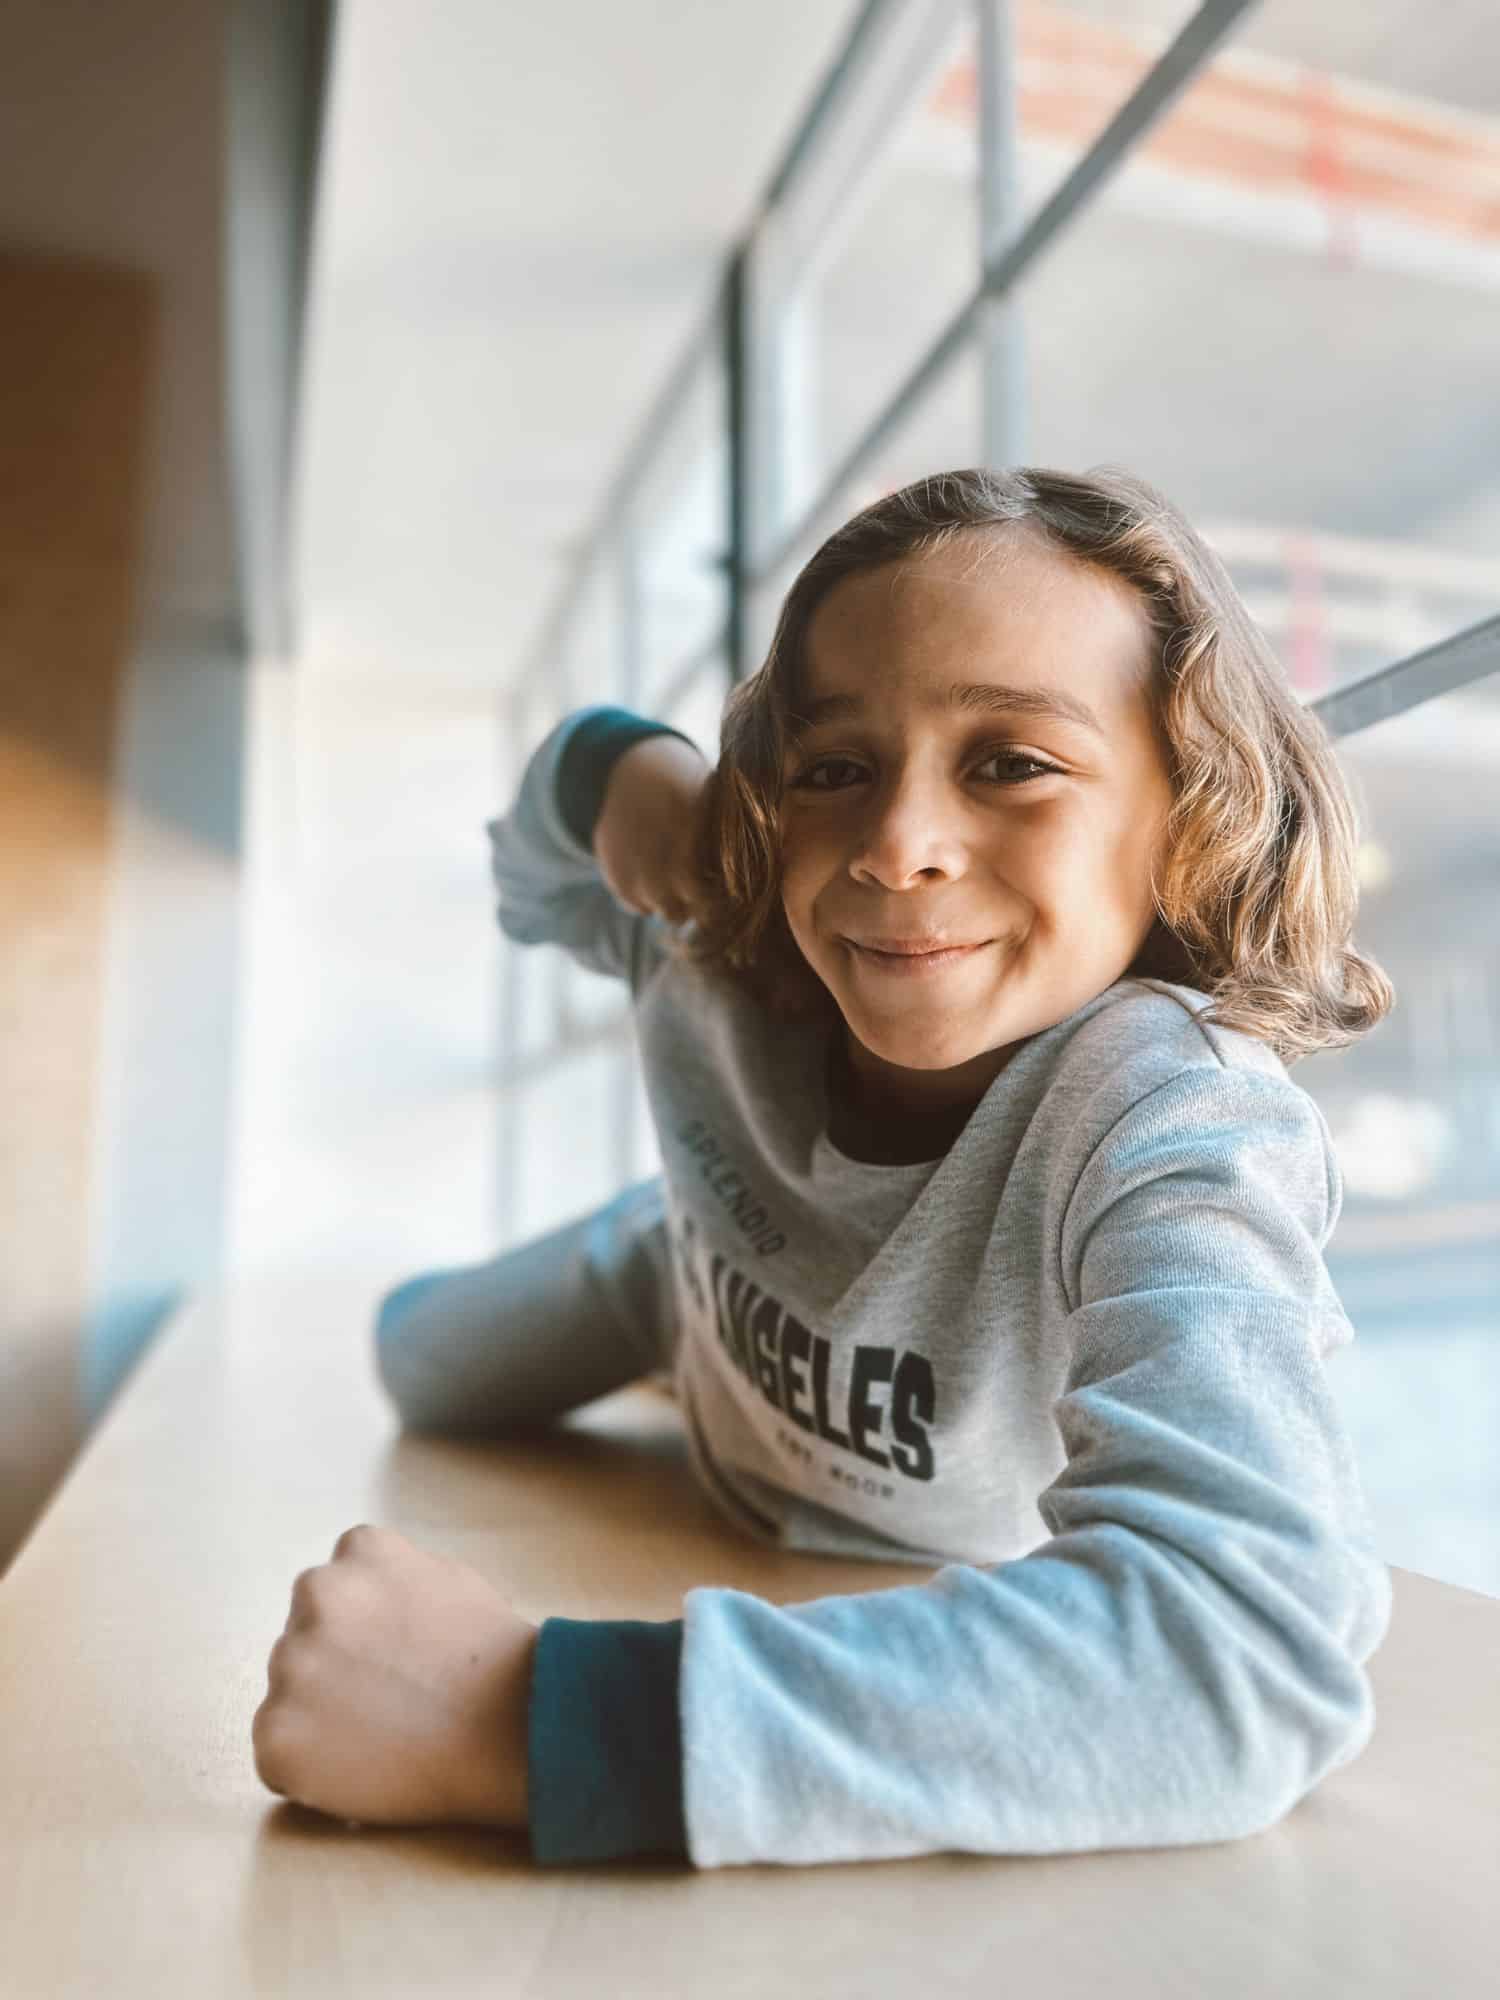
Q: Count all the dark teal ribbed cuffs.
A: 2